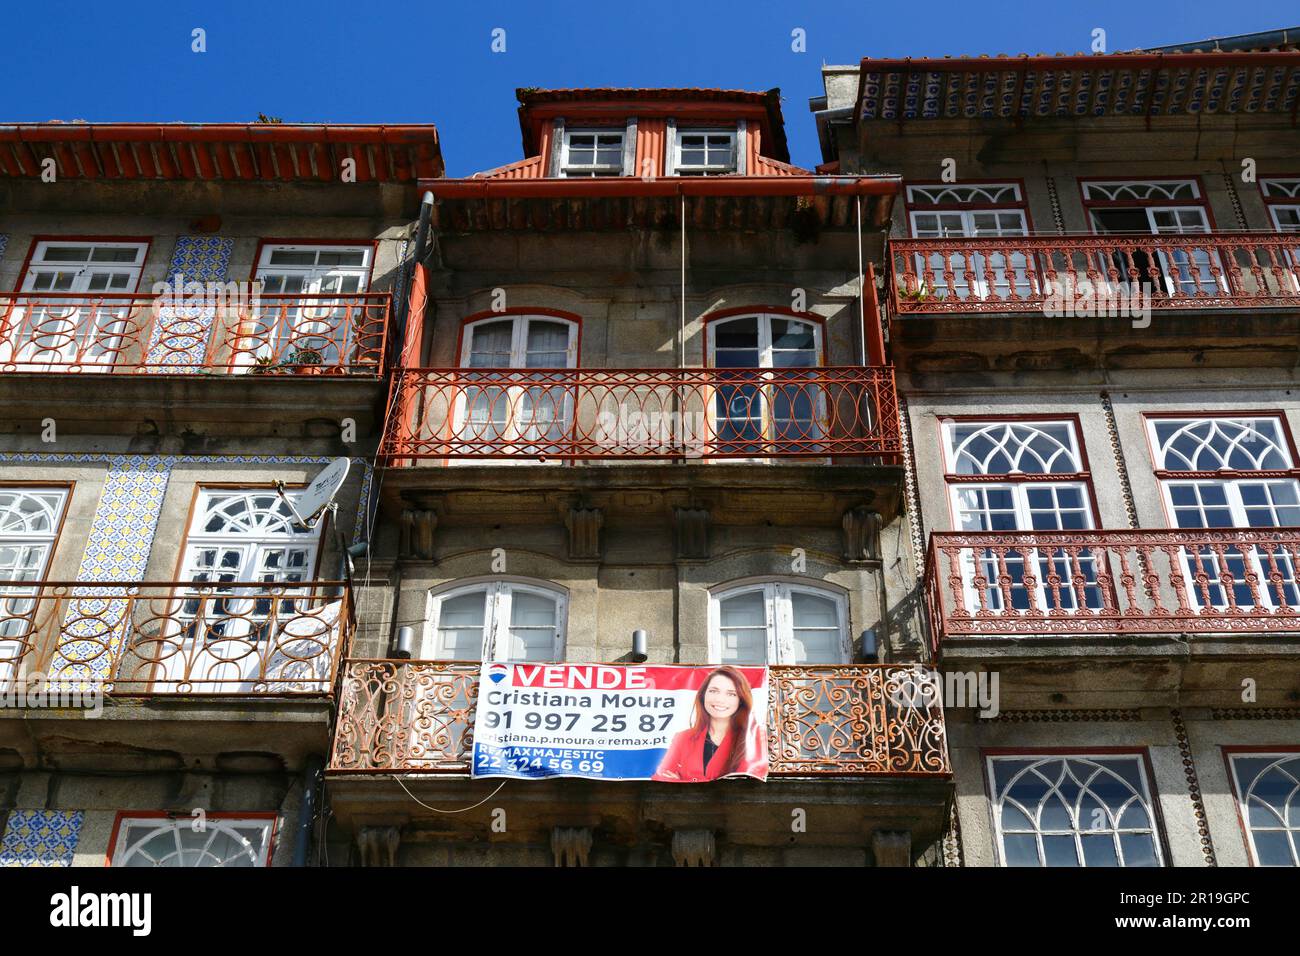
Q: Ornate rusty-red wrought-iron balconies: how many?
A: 6